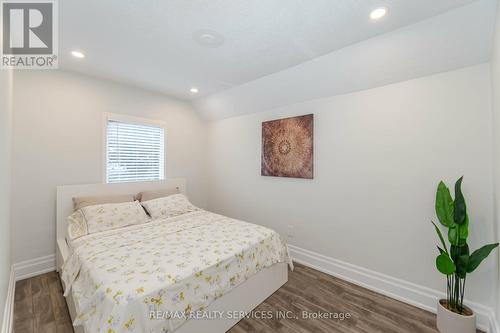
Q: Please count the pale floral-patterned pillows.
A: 2